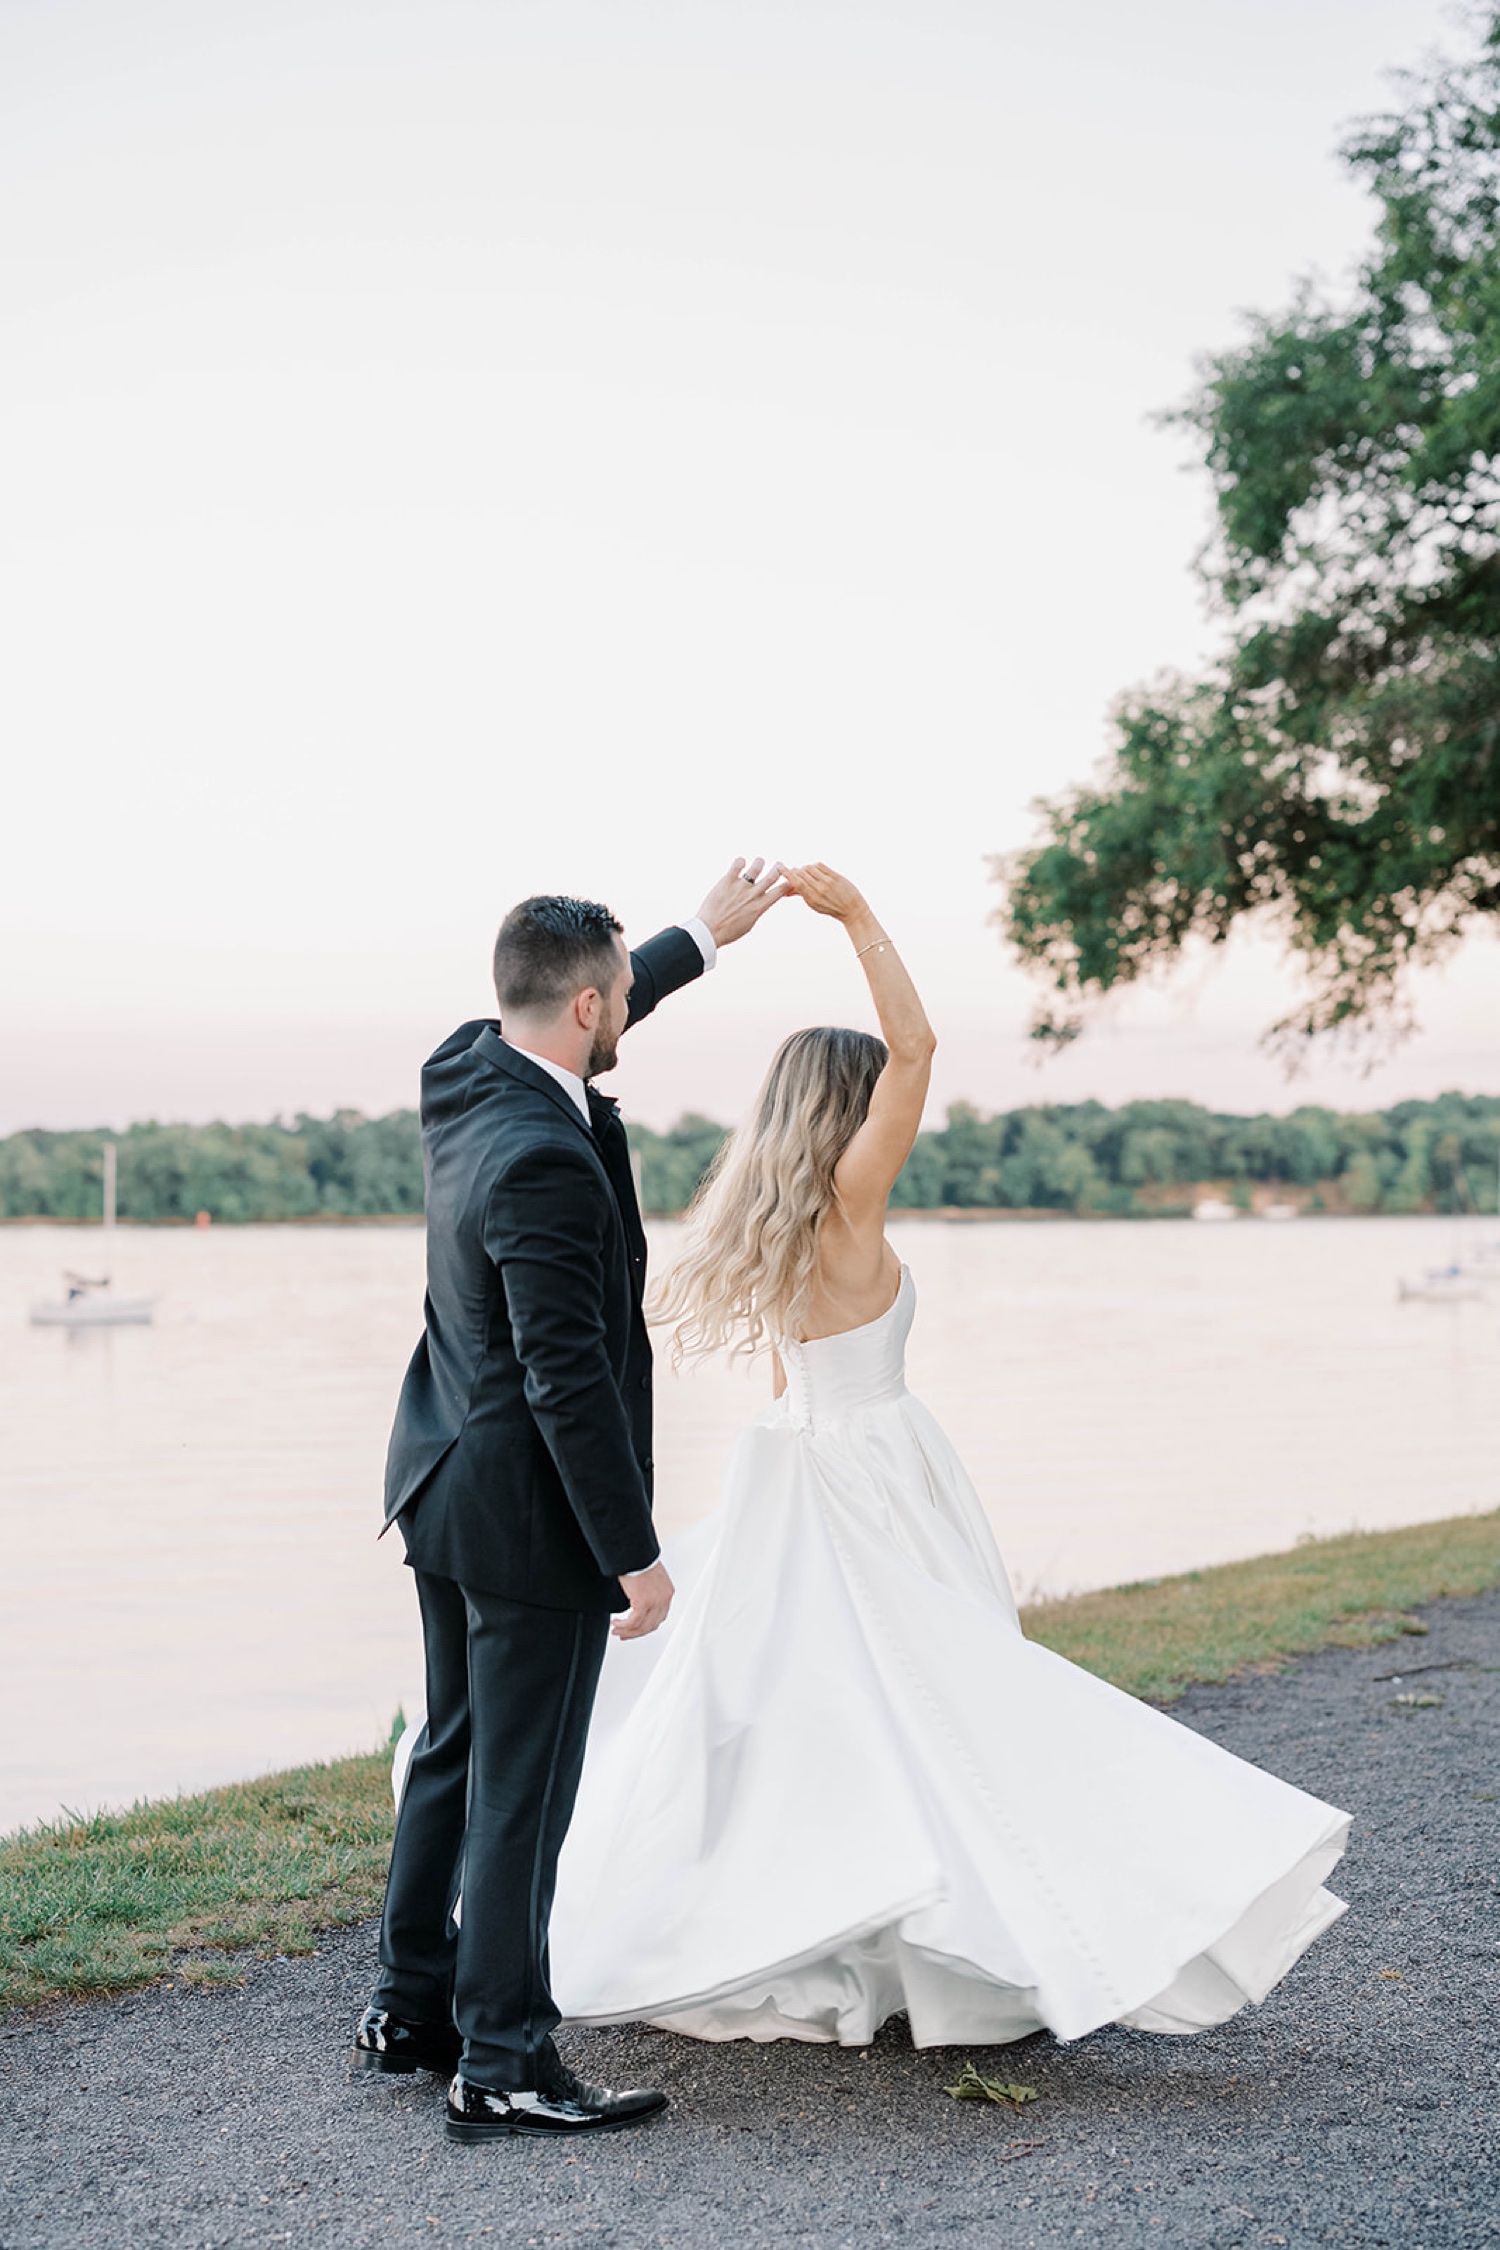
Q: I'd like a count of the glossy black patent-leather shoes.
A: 2